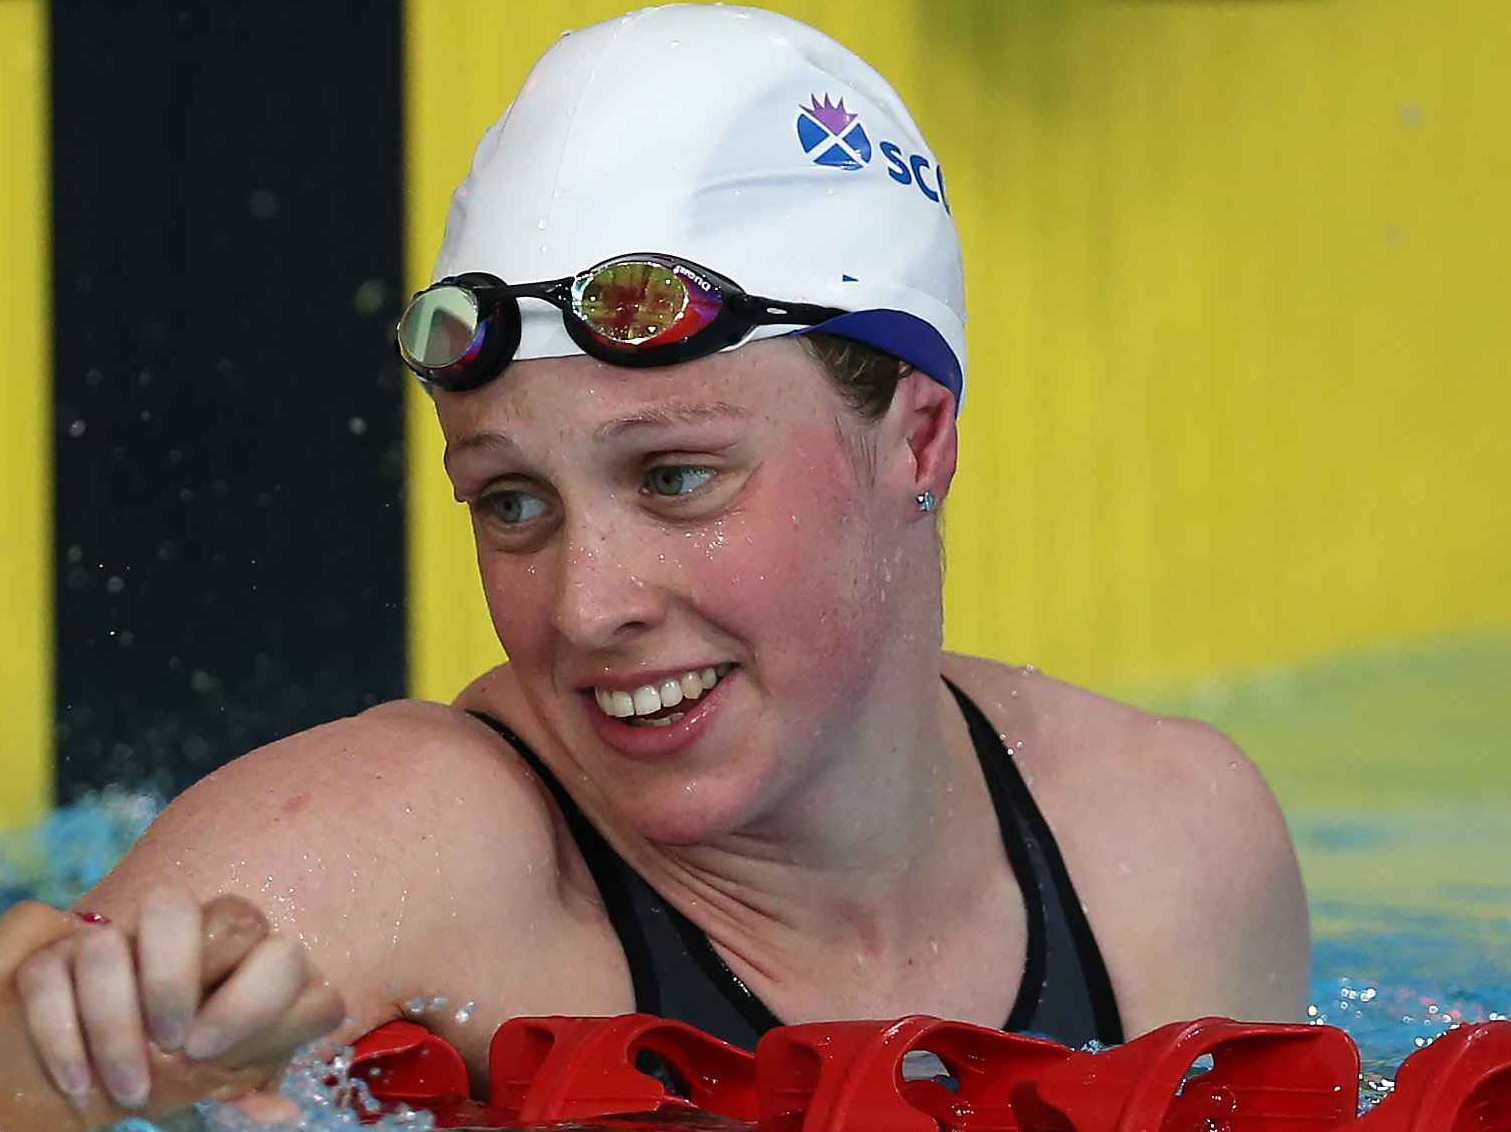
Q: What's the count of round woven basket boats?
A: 0